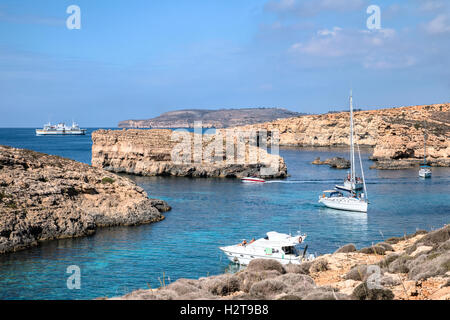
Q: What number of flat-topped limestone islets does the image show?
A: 1